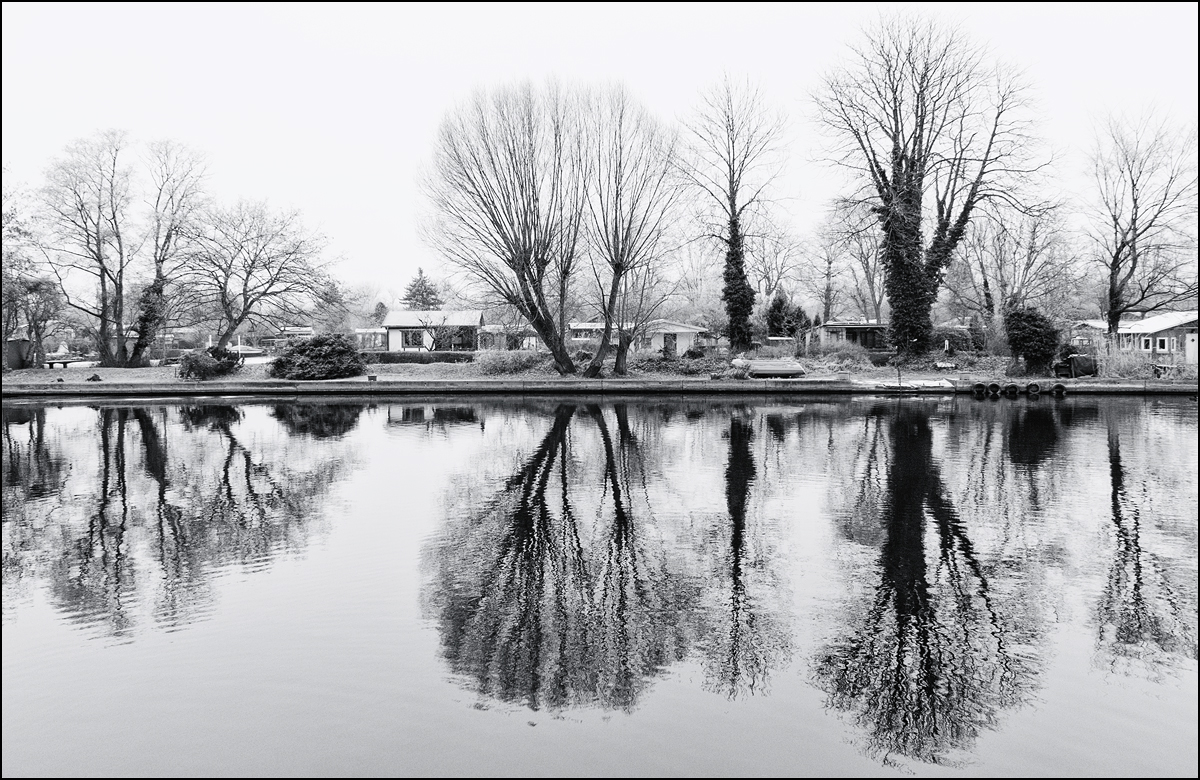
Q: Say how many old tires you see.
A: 5